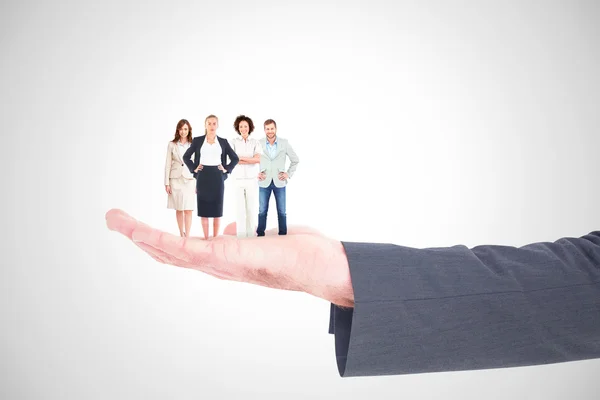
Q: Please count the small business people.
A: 4